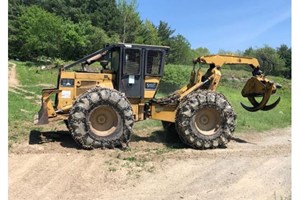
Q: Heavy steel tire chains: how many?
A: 2